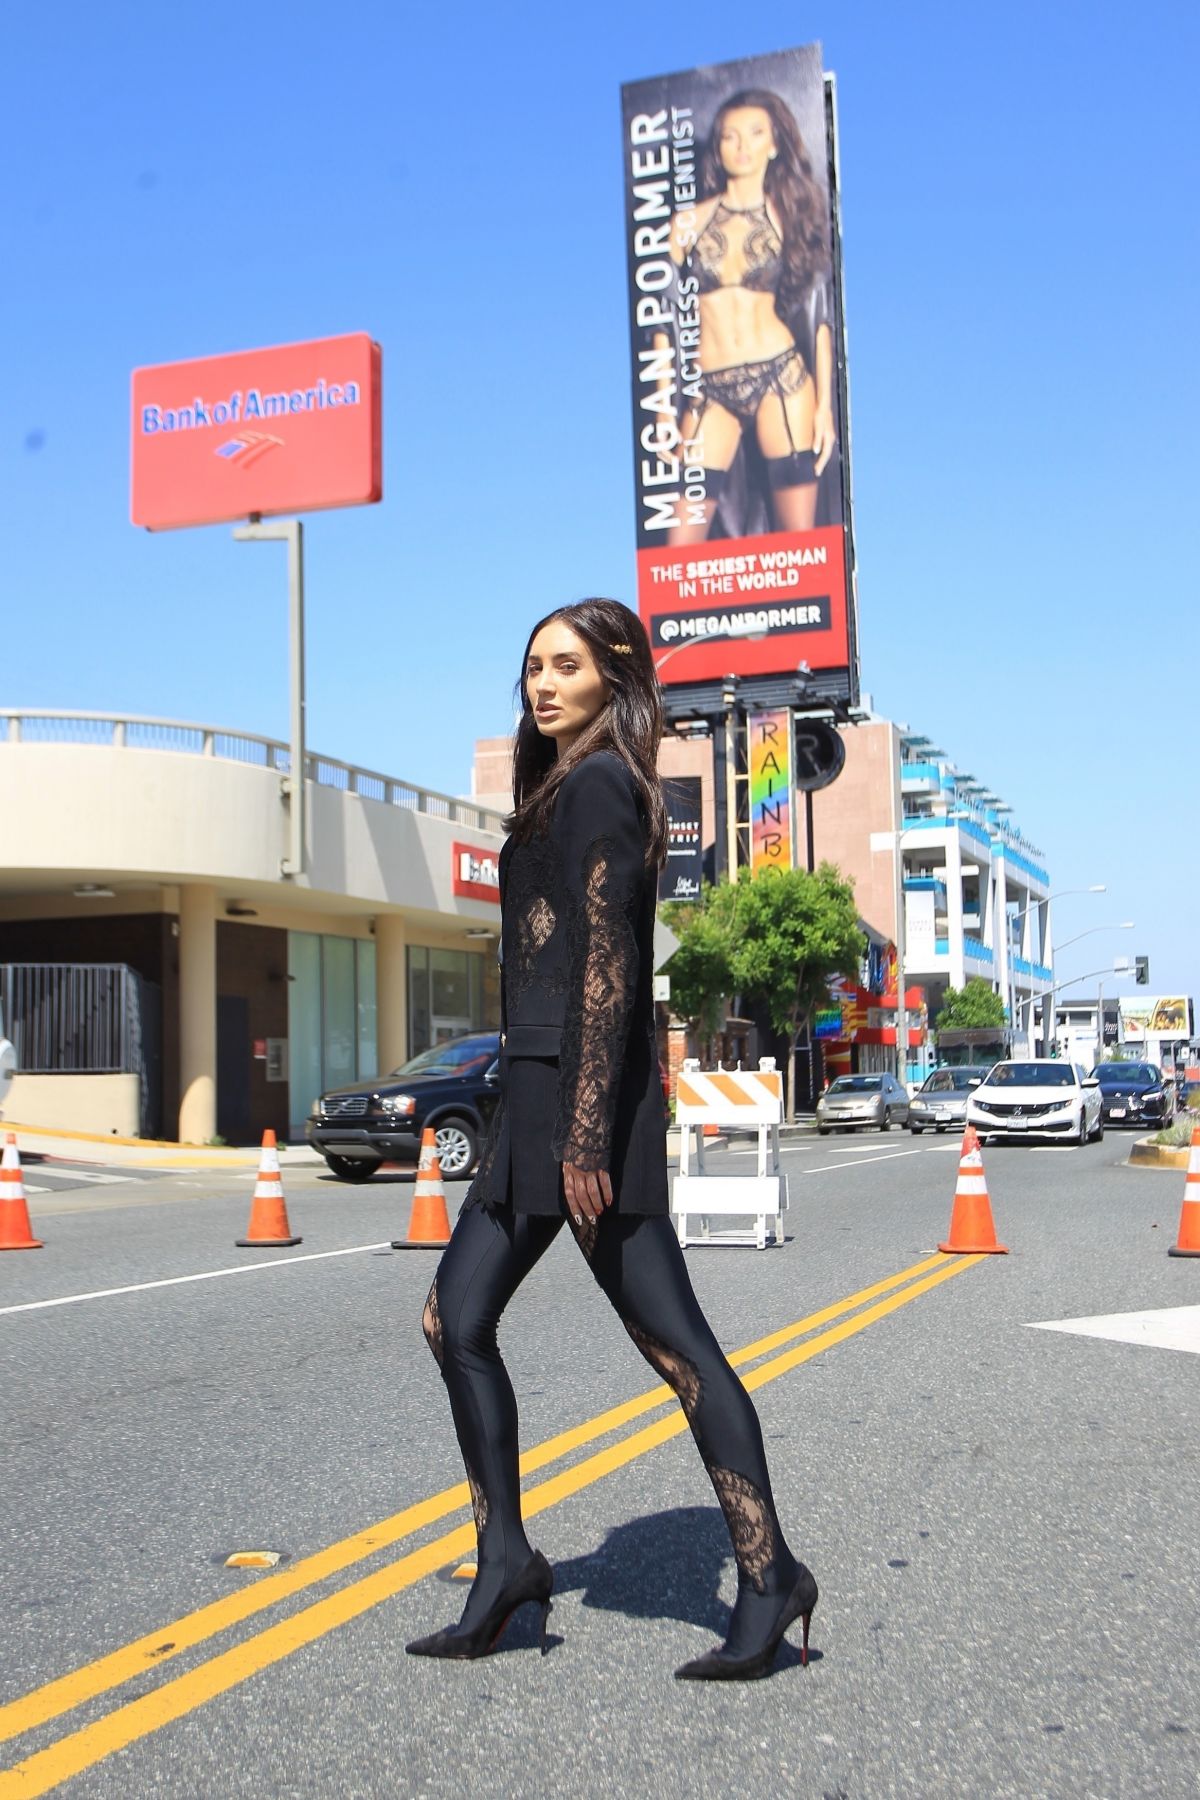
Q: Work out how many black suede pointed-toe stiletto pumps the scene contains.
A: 2